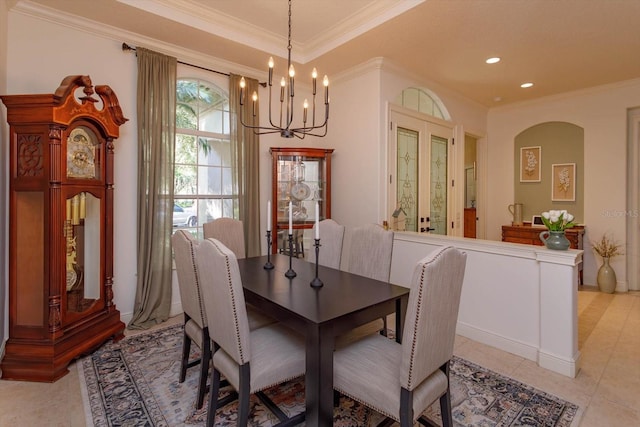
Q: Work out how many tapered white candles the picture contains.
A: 3